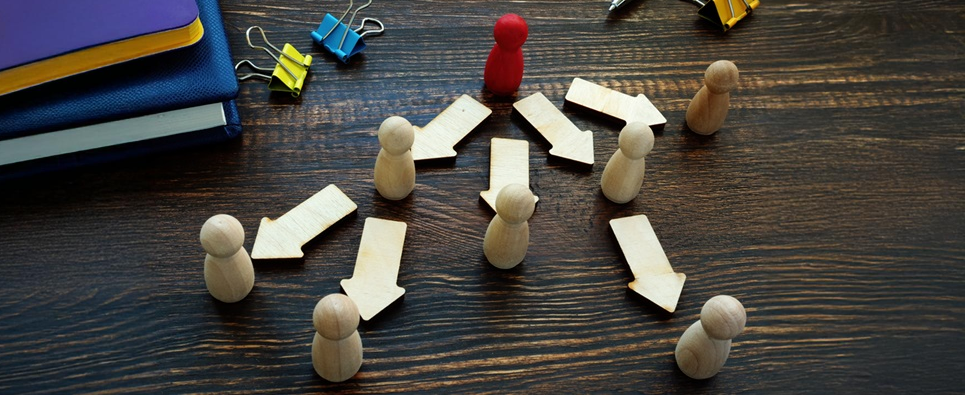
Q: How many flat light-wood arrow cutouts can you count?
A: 7